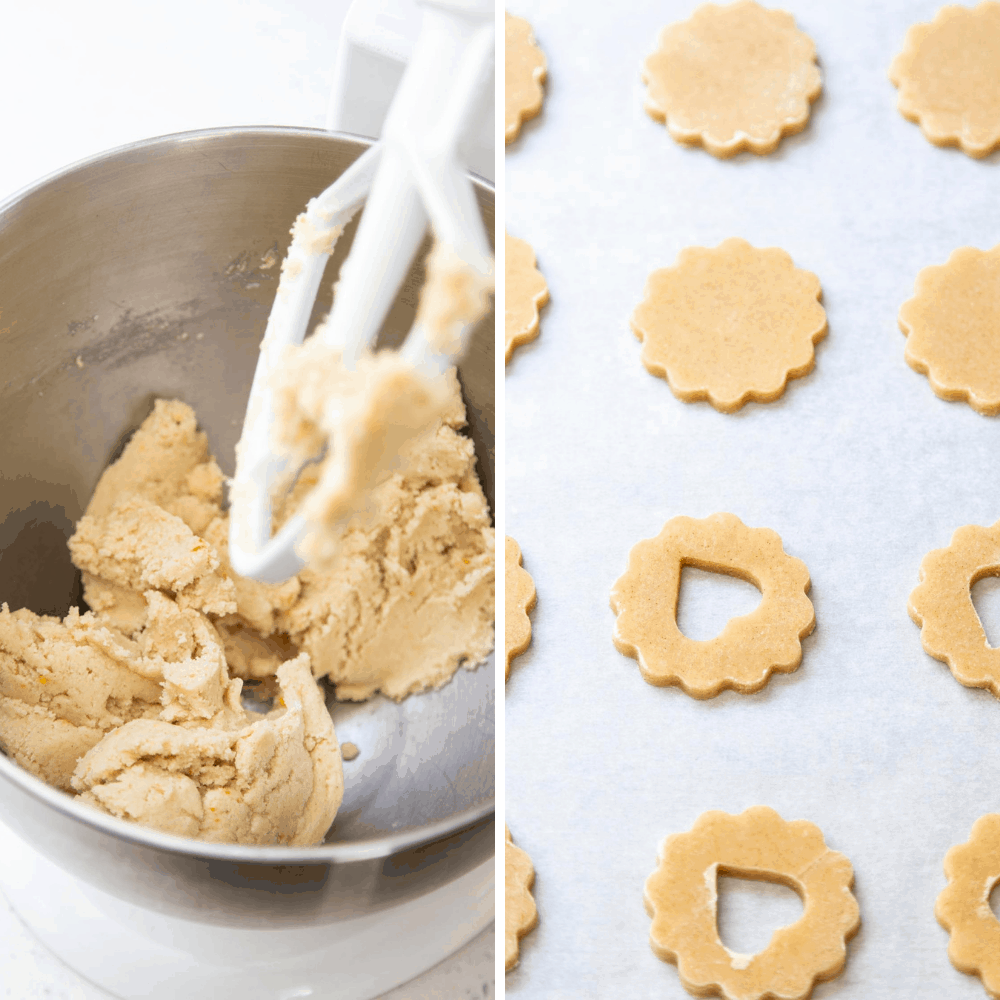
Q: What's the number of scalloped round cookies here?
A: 12